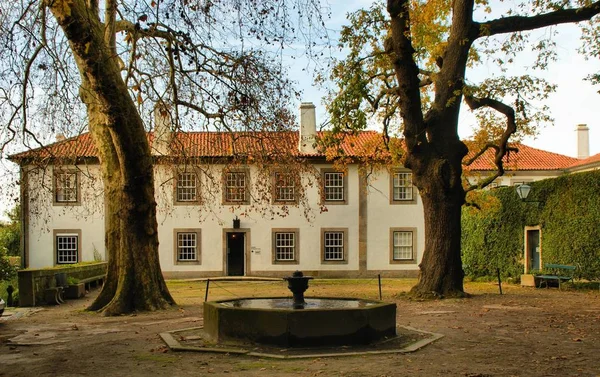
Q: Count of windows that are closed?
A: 11